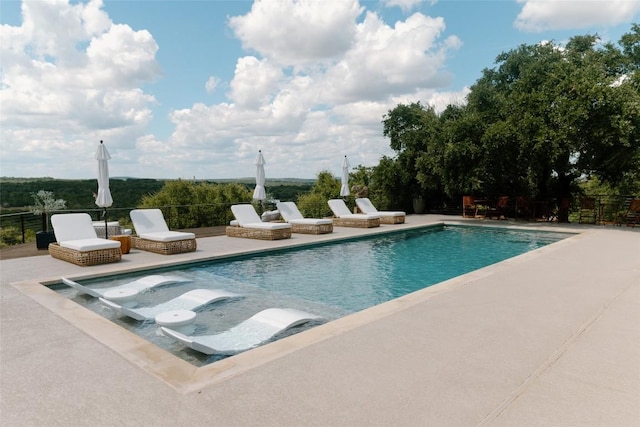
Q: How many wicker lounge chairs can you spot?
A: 6